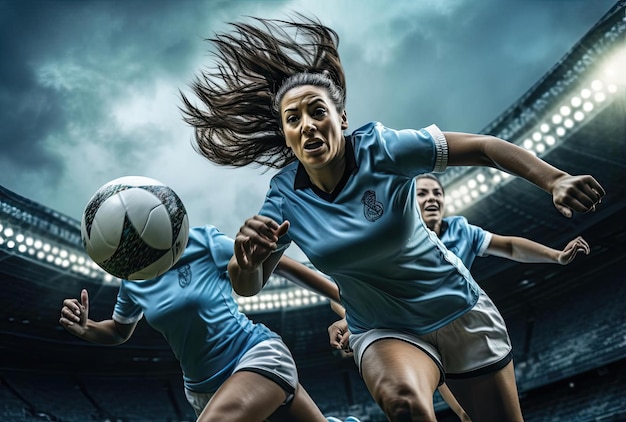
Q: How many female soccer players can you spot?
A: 3